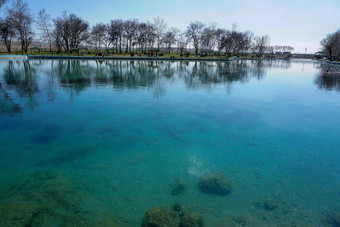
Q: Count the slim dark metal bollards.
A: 0